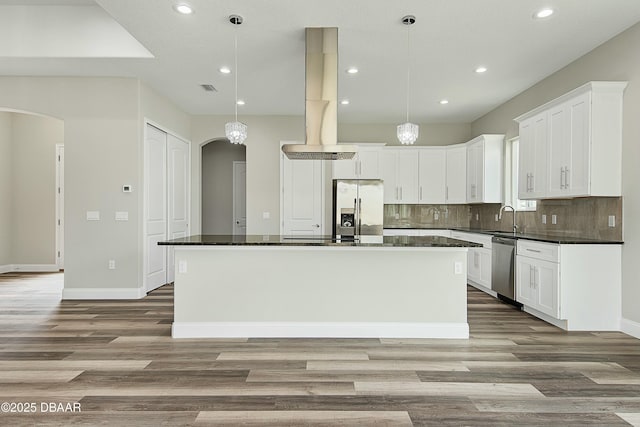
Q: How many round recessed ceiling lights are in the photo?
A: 8